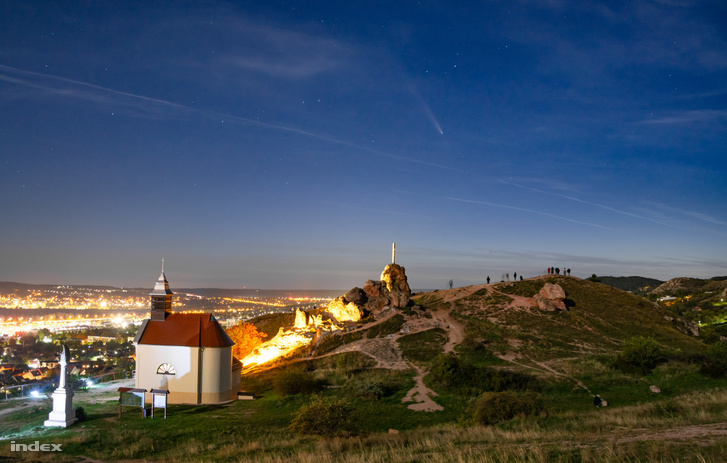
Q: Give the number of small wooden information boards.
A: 2